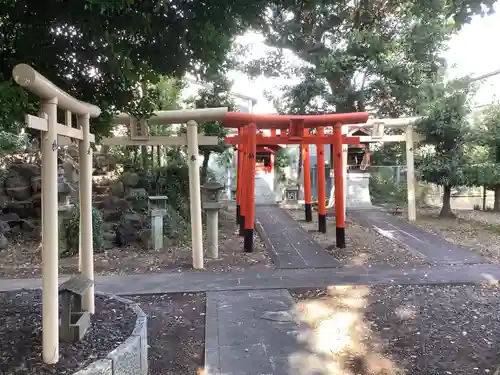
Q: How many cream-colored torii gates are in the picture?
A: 3